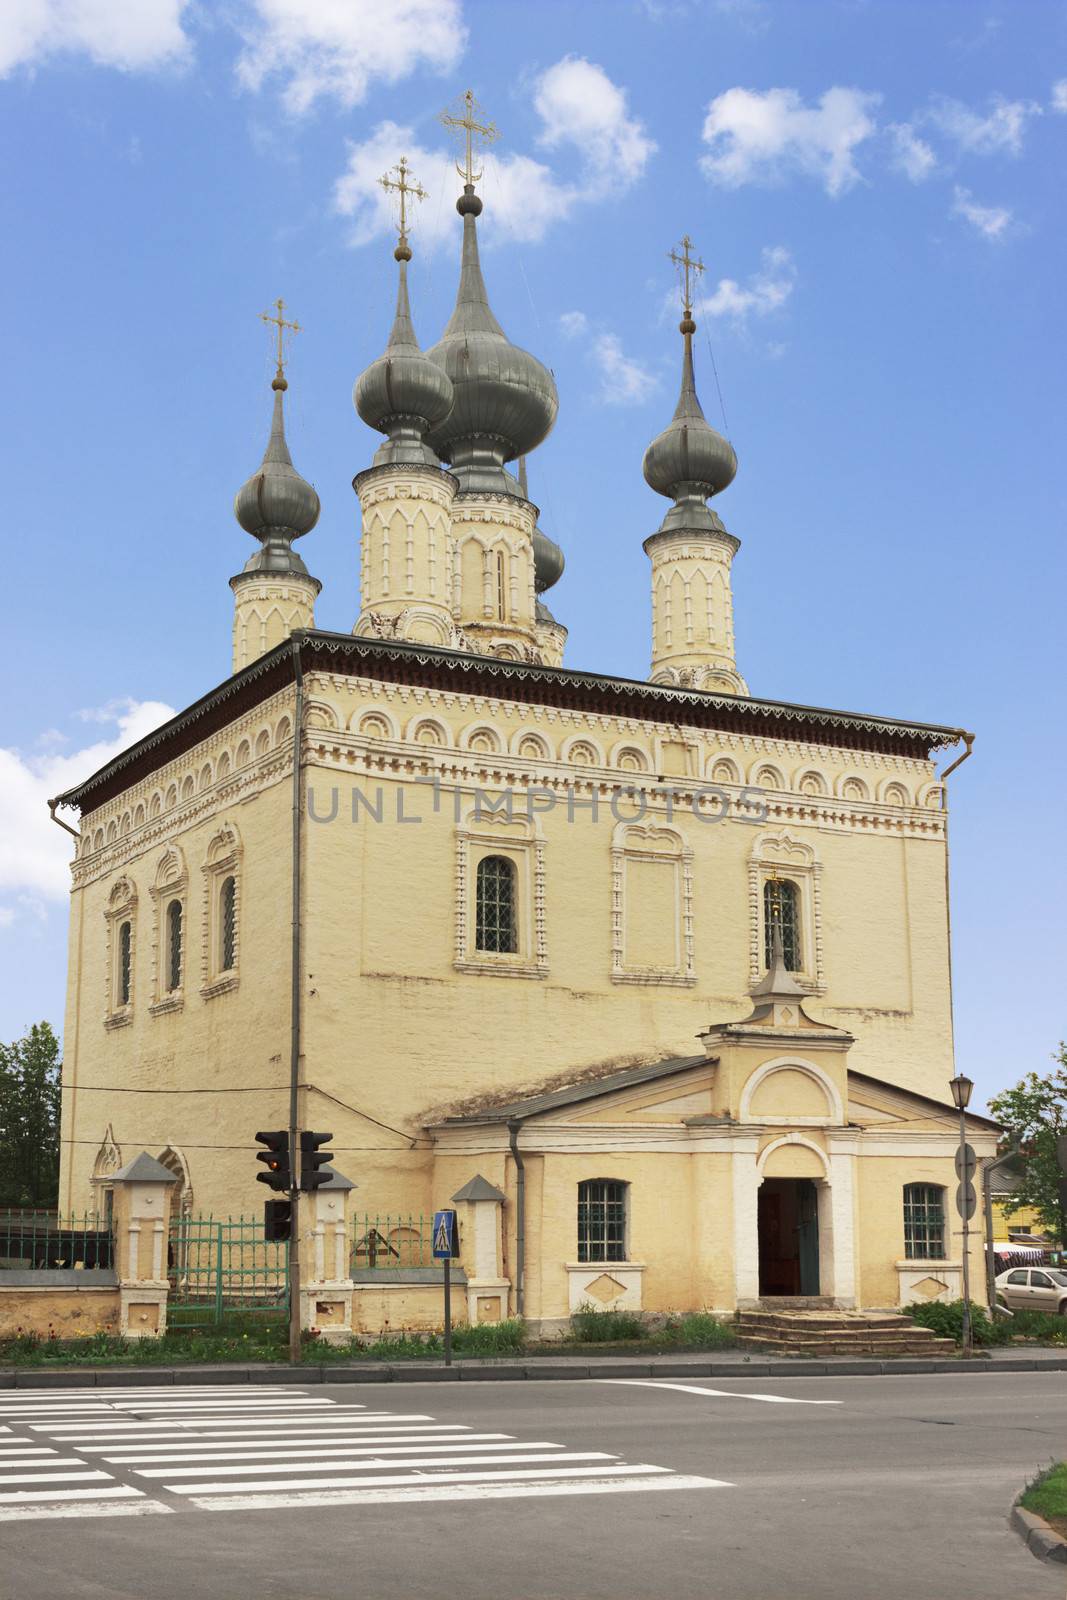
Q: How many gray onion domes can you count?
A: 5